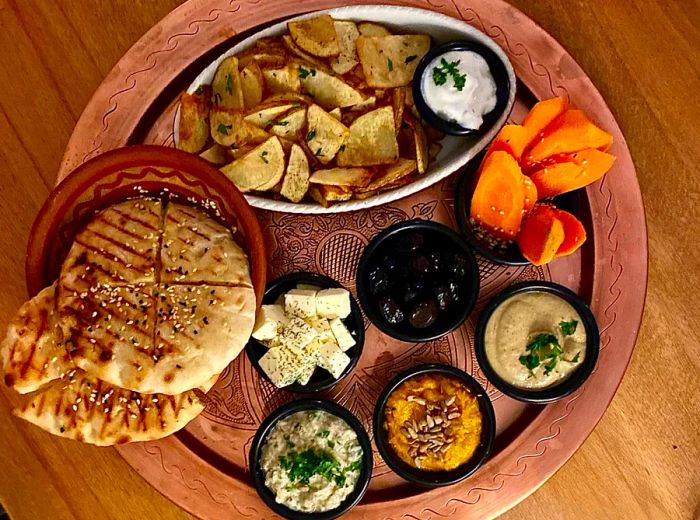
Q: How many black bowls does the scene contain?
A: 7